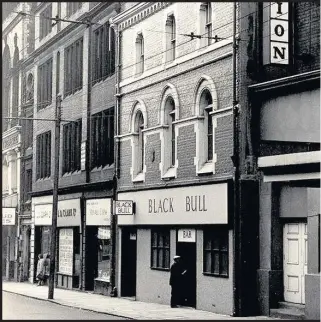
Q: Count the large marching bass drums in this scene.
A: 0